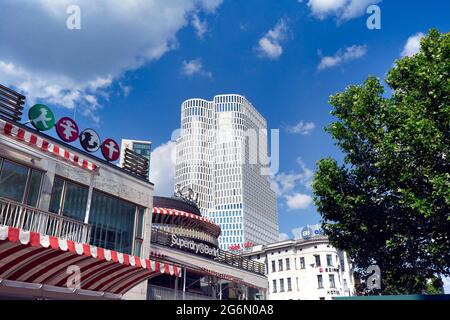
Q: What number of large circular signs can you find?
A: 4